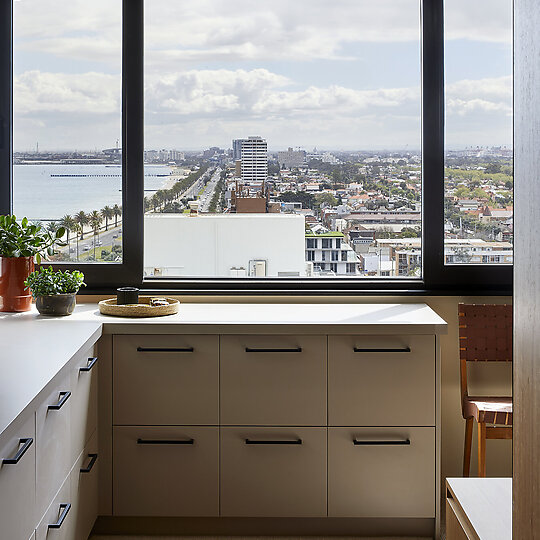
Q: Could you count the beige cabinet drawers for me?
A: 11